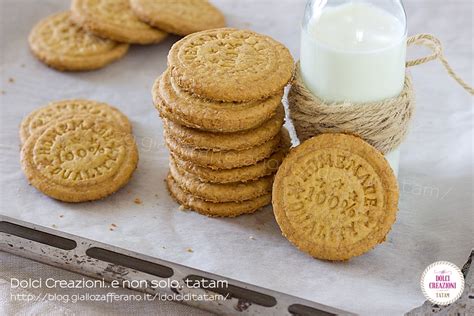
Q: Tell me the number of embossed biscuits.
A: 13